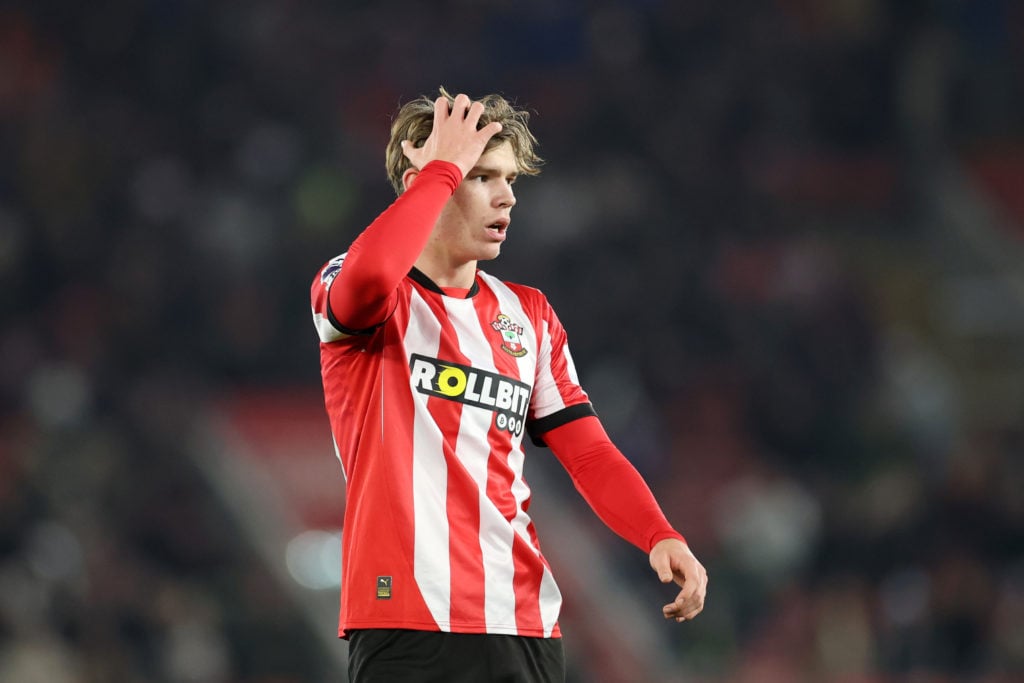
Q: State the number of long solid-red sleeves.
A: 2